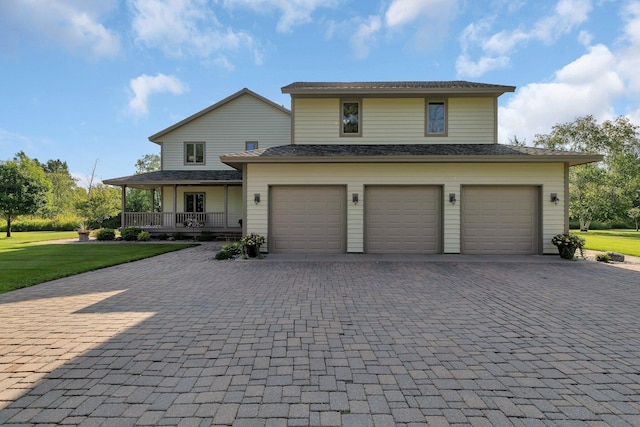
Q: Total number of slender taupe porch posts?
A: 4